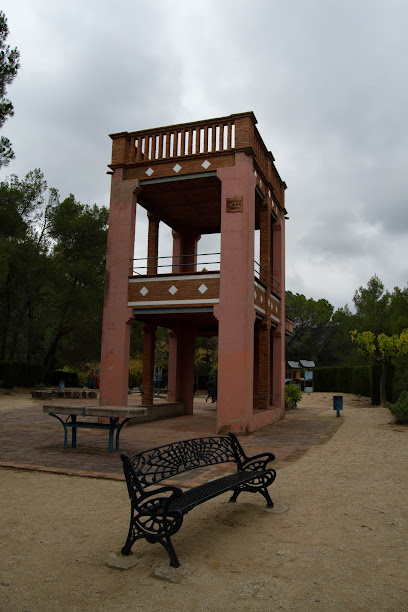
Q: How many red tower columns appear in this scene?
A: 4